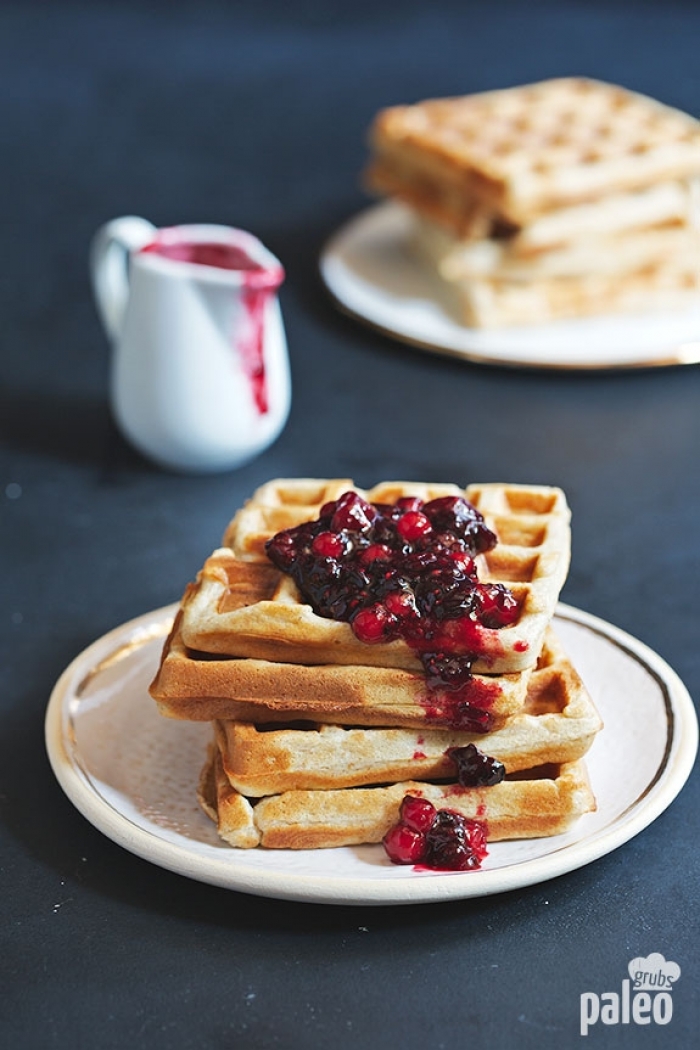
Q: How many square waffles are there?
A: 8